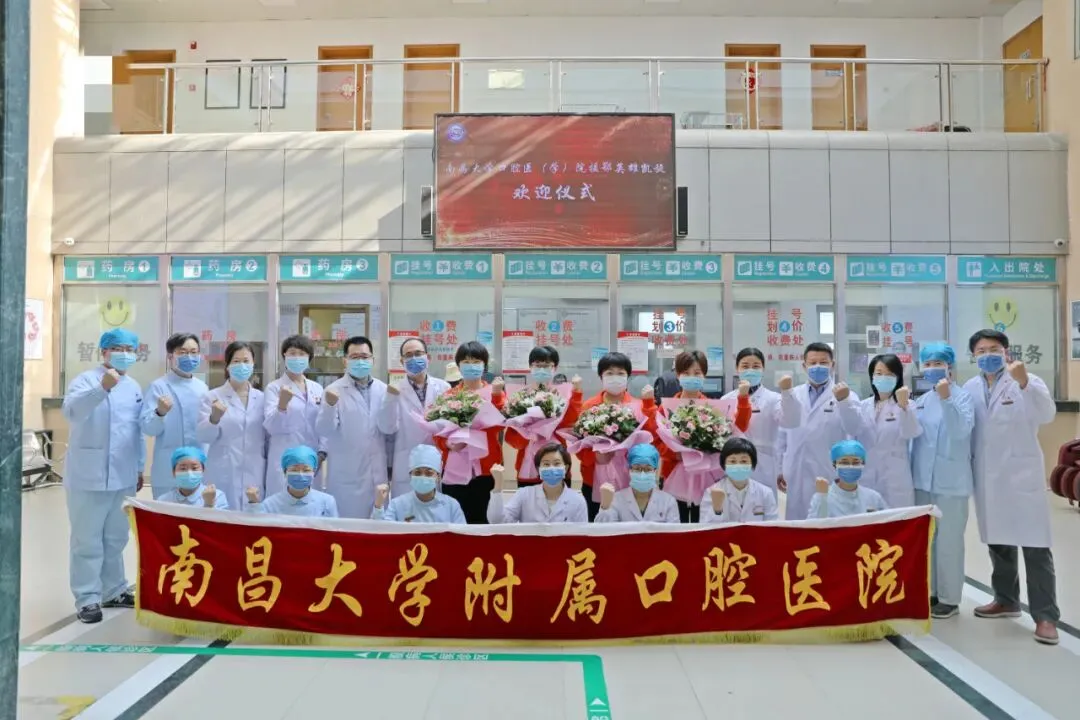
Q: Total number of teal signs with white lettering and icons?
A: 9